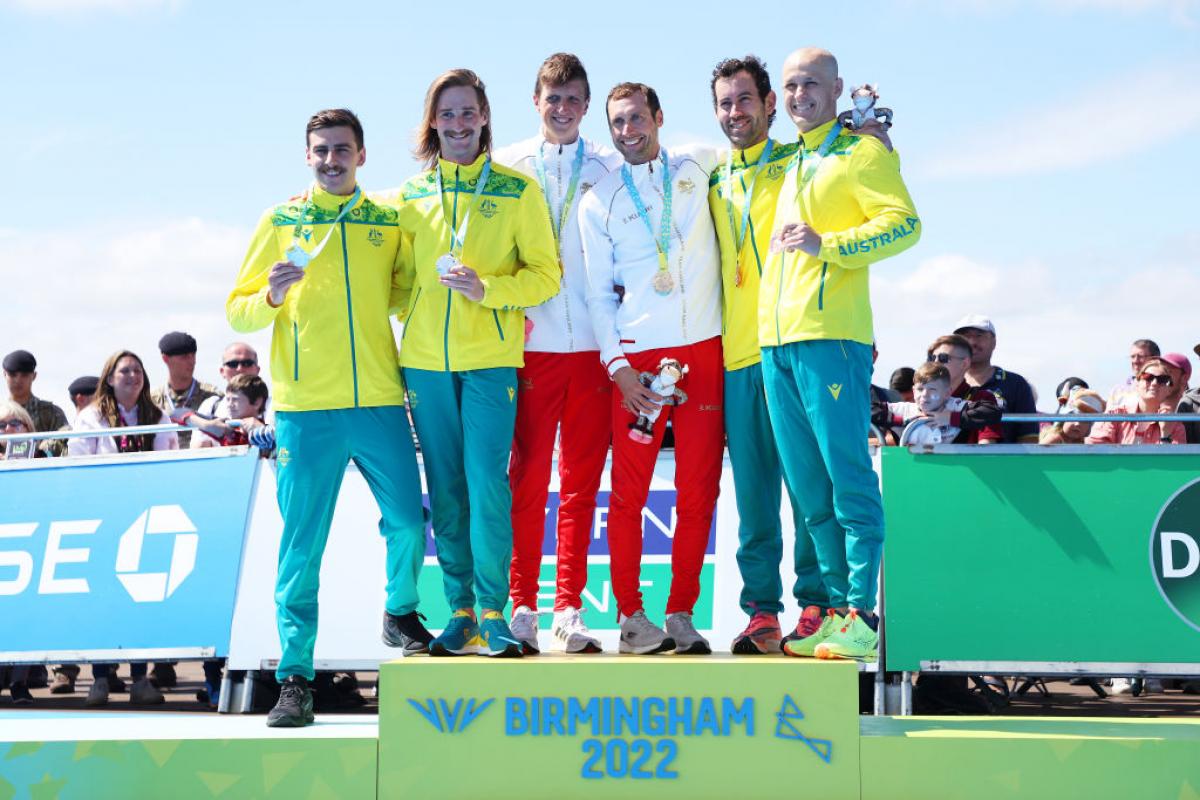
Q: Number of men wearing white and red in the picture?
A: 2